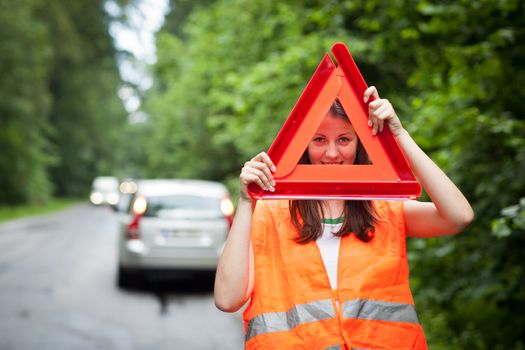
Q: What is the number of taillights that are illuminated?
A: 2